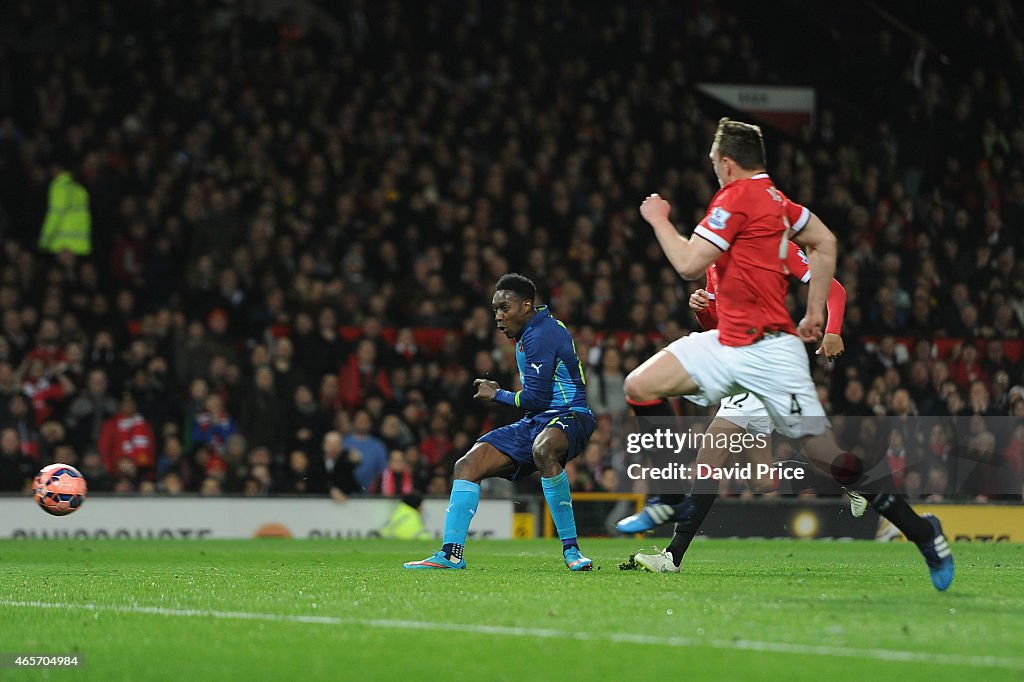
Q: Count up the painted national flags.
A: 0